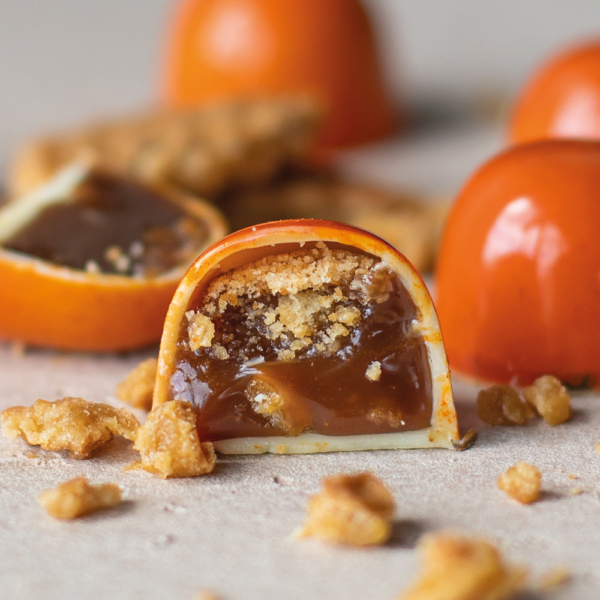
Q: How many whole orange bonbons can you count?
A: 3